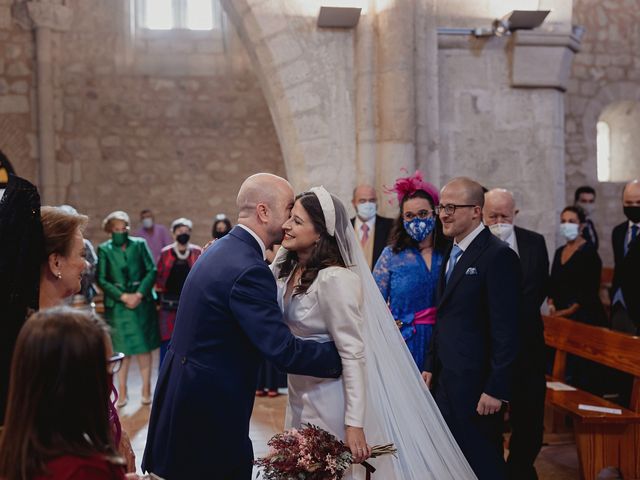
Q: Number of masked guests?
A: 10